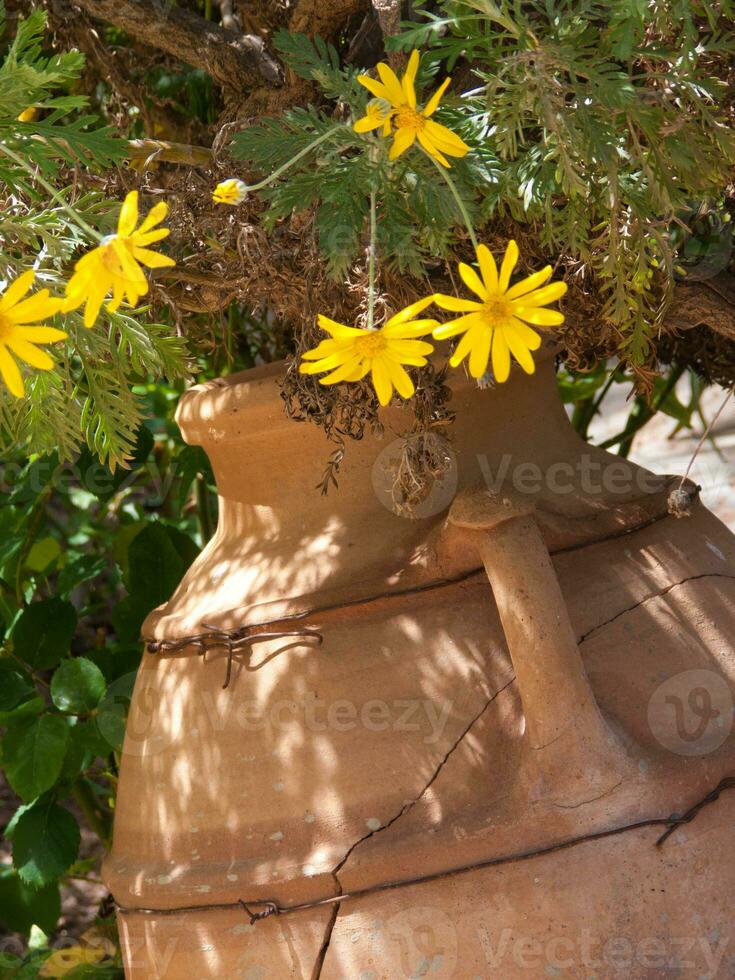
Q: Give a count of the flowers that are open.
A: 5